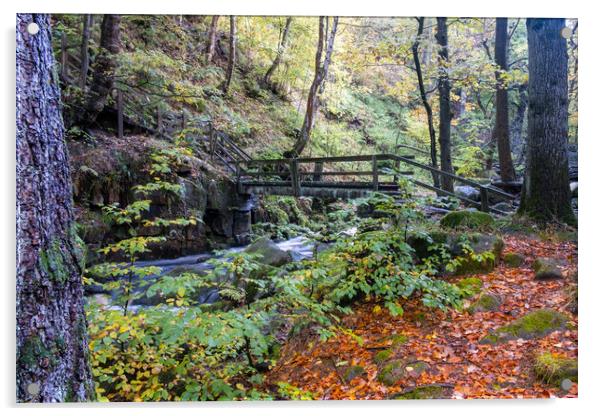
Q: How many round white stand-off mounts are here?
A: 4